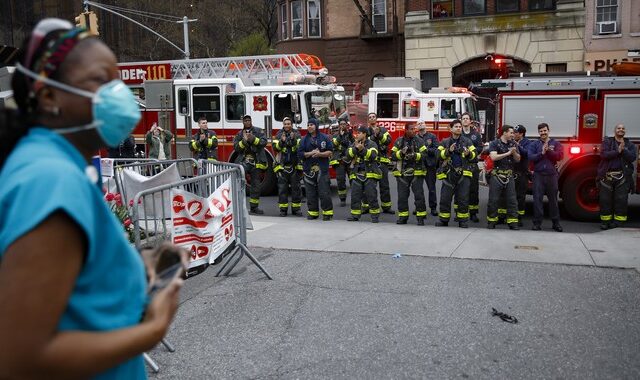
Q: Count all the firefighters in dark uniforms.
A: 15